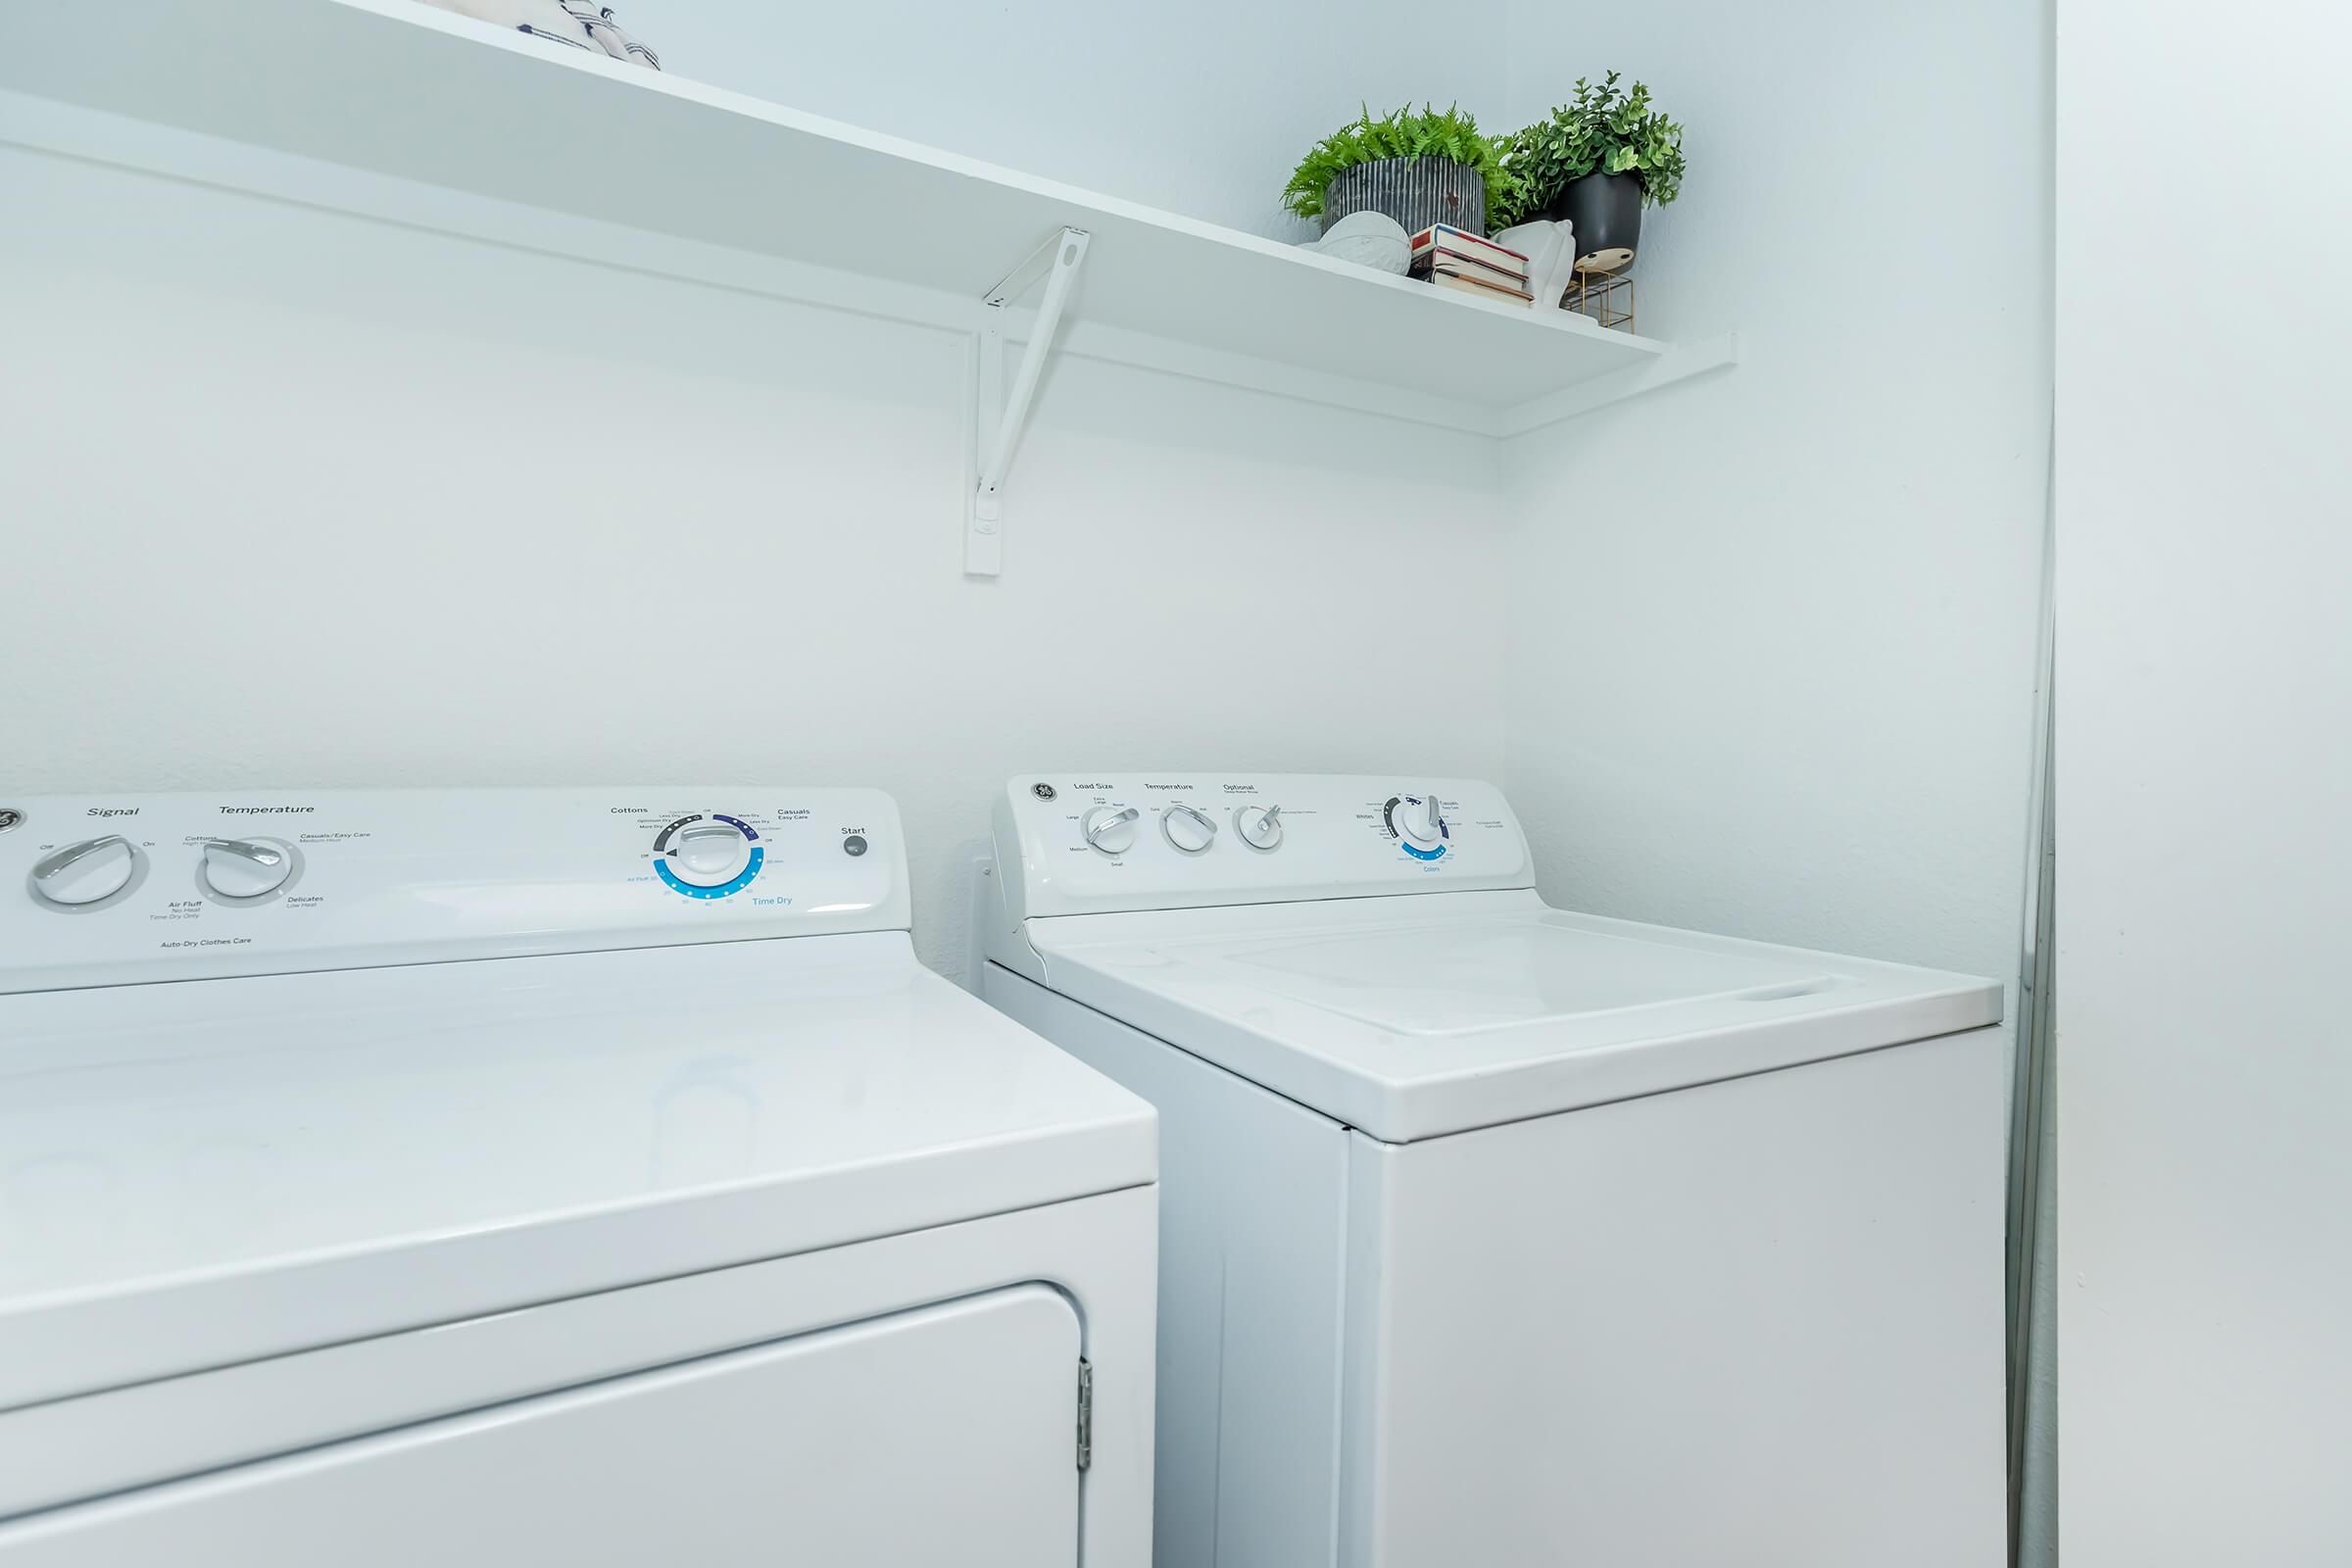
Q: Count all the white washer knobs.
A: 4